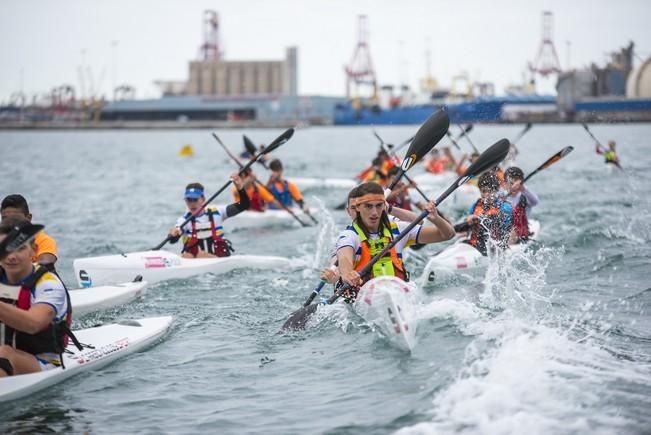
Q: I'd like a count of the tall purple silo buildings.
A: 0